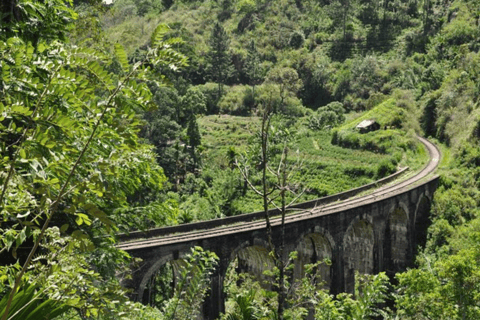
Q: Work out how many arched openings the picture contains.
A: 6